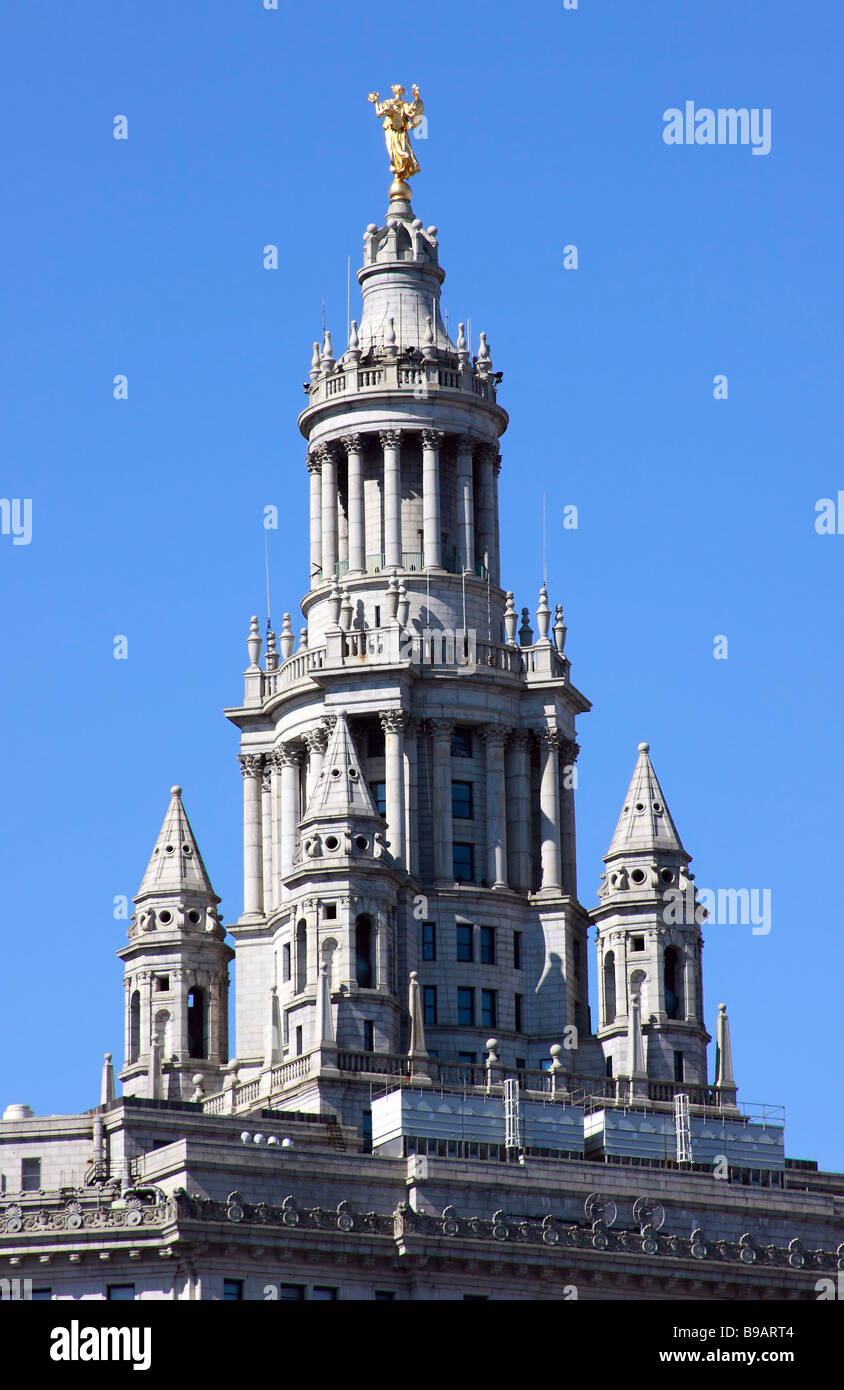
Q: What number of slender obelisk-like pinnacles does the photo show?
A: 7